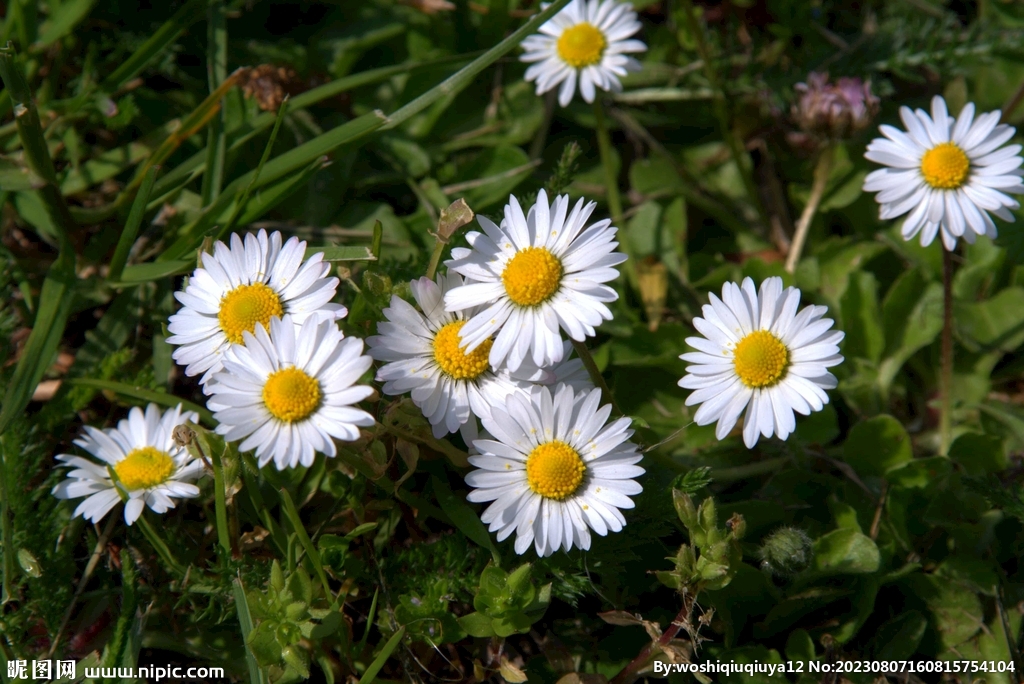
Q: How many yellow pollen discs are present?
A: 9